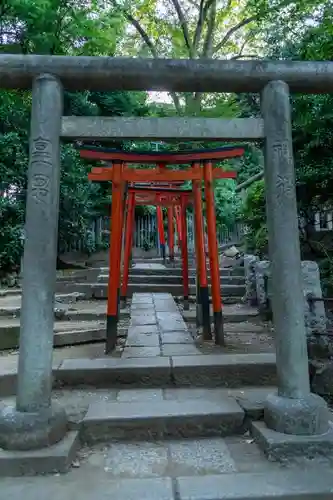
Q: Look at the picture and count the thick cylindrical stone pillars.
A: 2